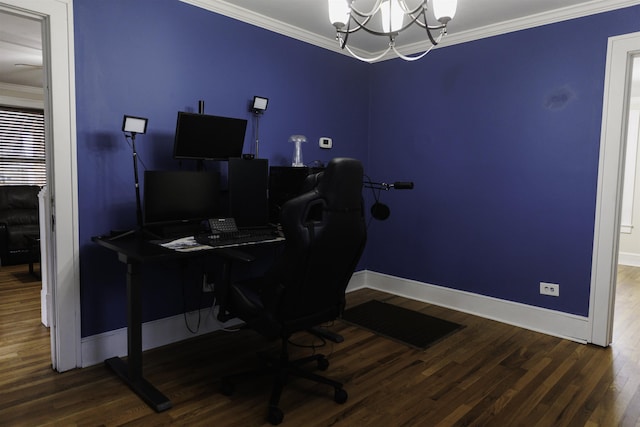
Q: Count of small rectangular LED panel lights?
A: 2